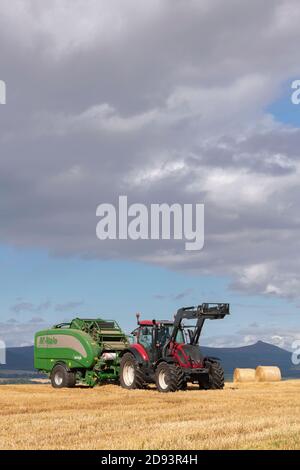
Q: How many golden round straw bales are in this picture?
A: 2